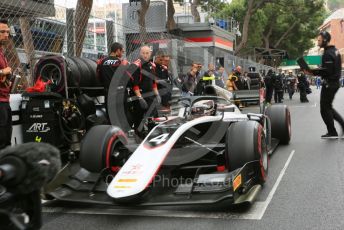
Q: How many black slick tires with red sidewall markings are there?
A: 3